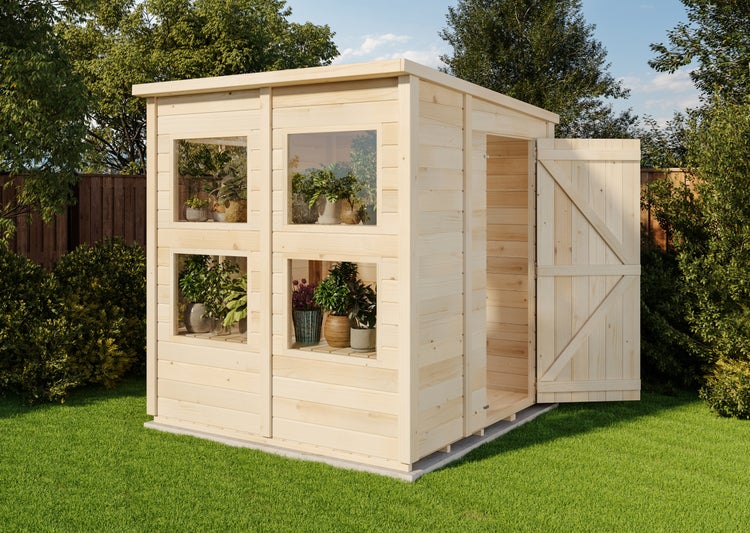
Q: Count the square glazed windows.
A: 4